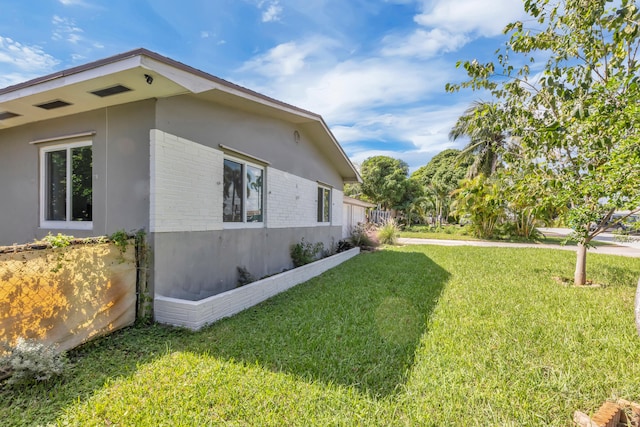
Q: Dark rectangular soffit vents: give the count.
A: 3